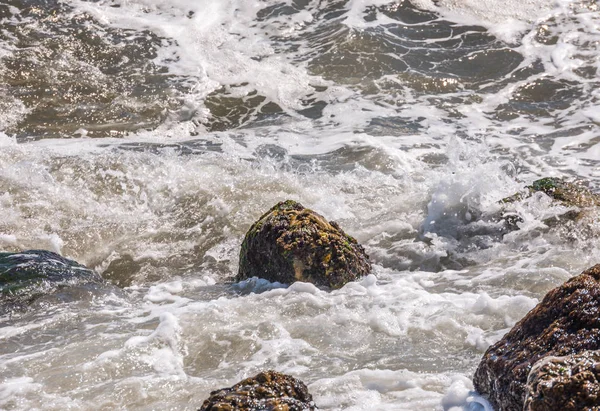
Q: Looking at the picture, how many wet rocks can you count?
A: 5